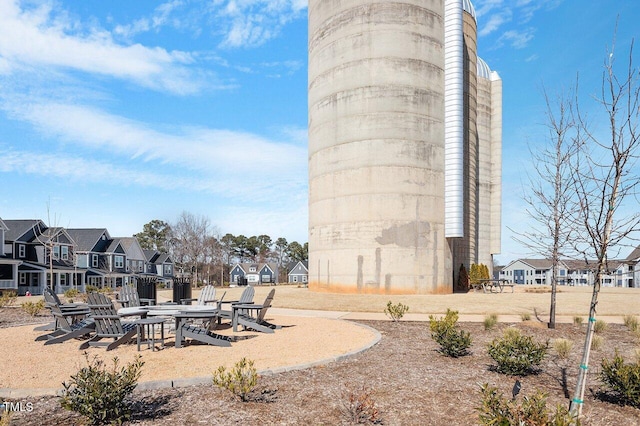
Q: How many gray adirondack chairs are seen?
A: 8